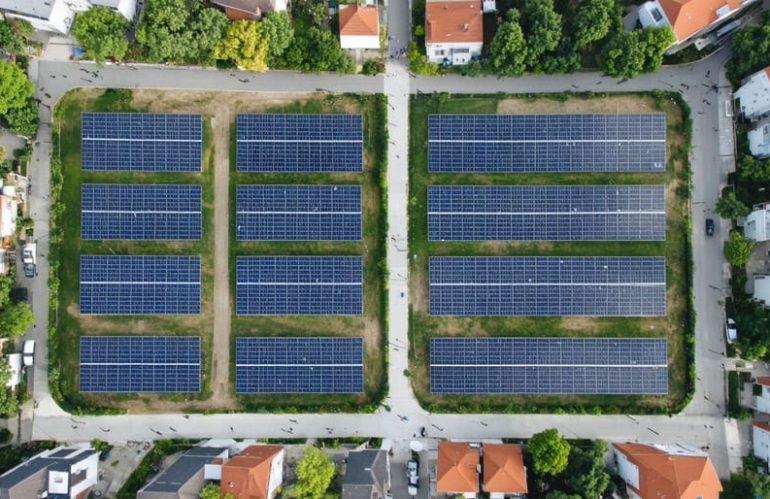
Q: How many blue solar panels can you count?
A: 12